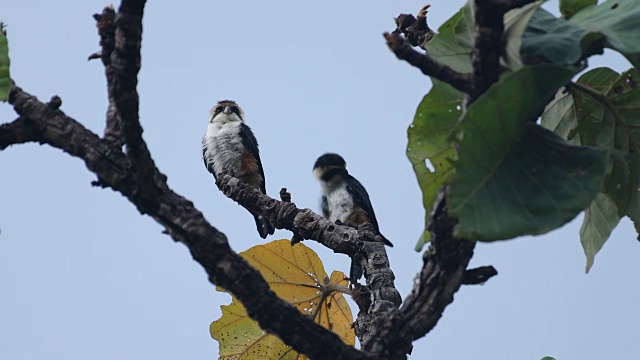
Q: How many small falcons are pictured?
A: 2